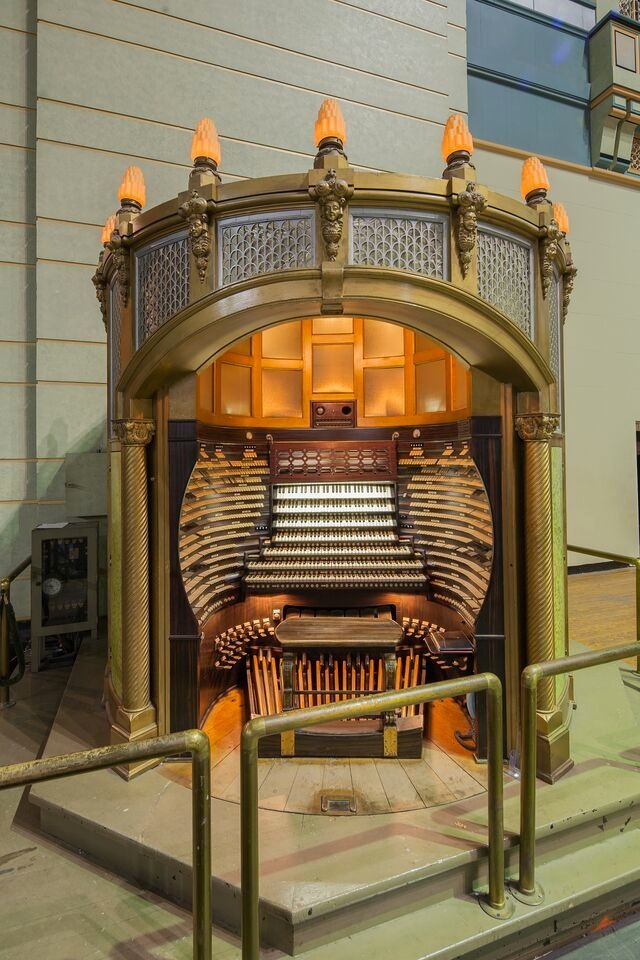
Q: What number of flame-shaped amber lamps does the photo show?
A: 7